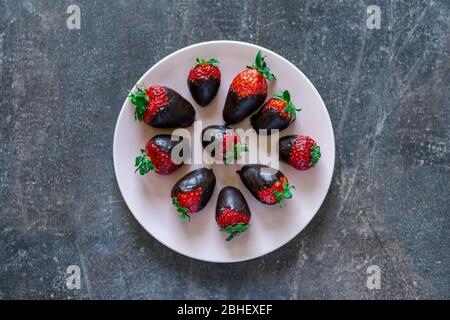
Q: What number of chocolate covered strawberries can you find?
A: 10